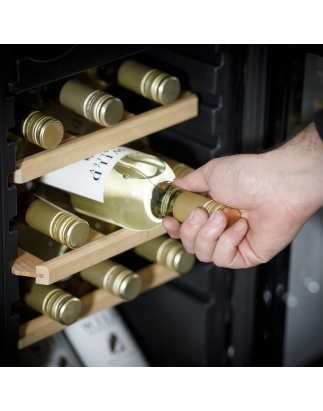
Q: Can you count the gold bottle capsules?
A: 9